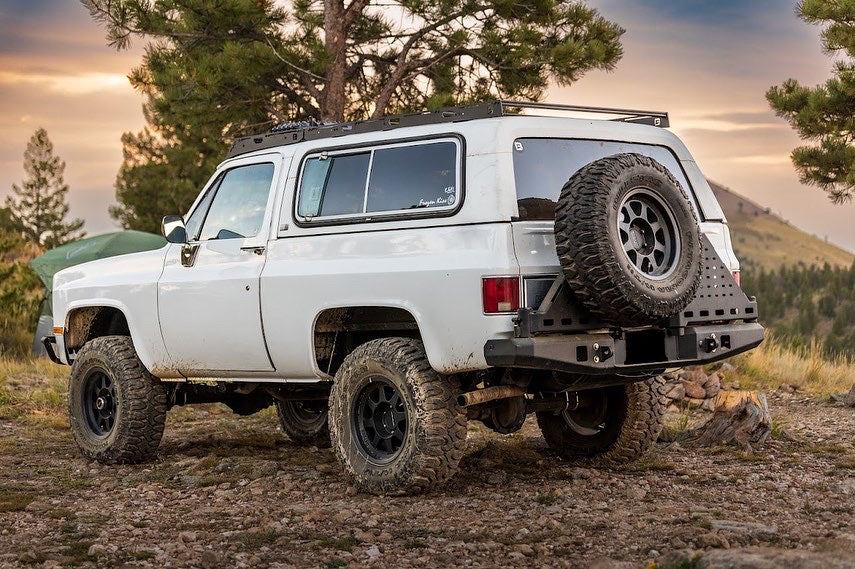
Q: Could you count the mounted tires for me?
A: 5